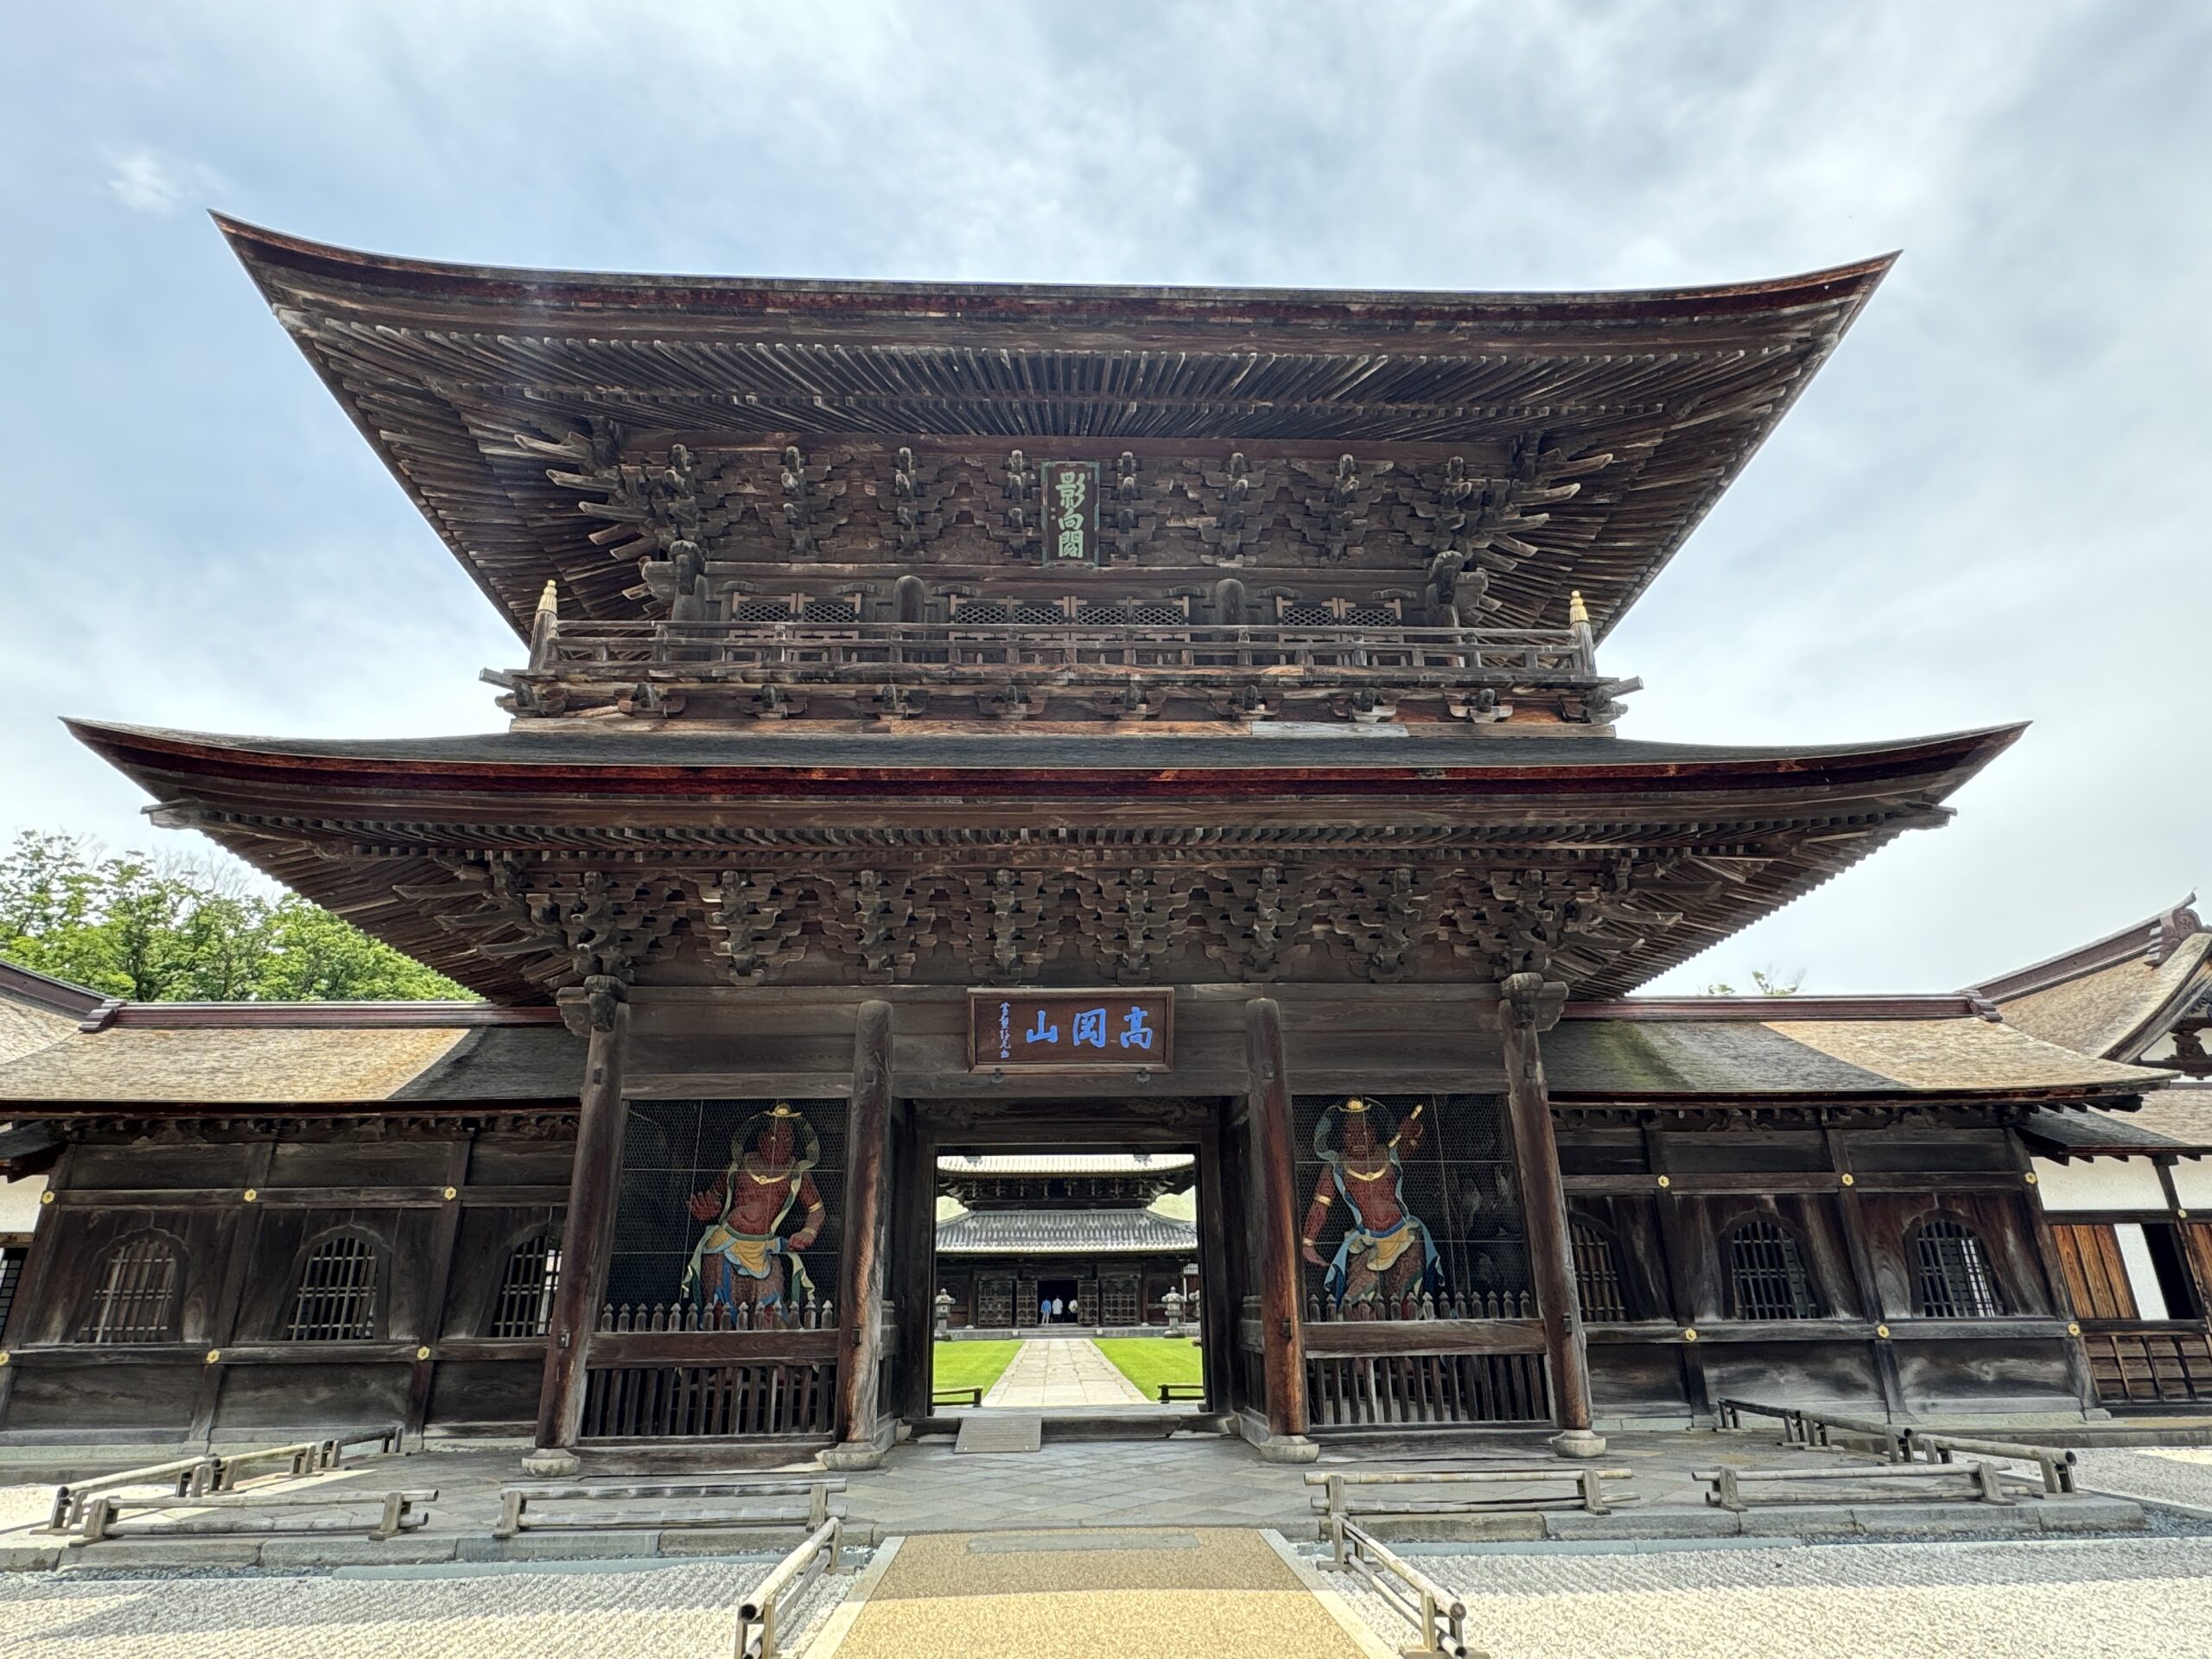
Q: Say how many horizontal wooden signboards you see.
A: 1